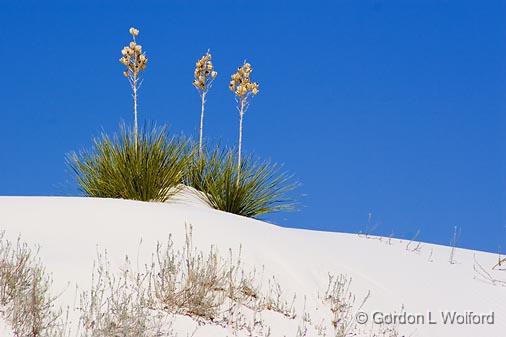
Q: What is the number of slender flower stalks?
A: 3